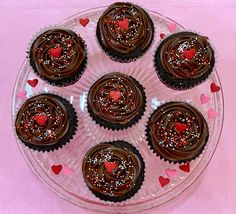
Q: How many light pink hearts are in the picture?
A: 6